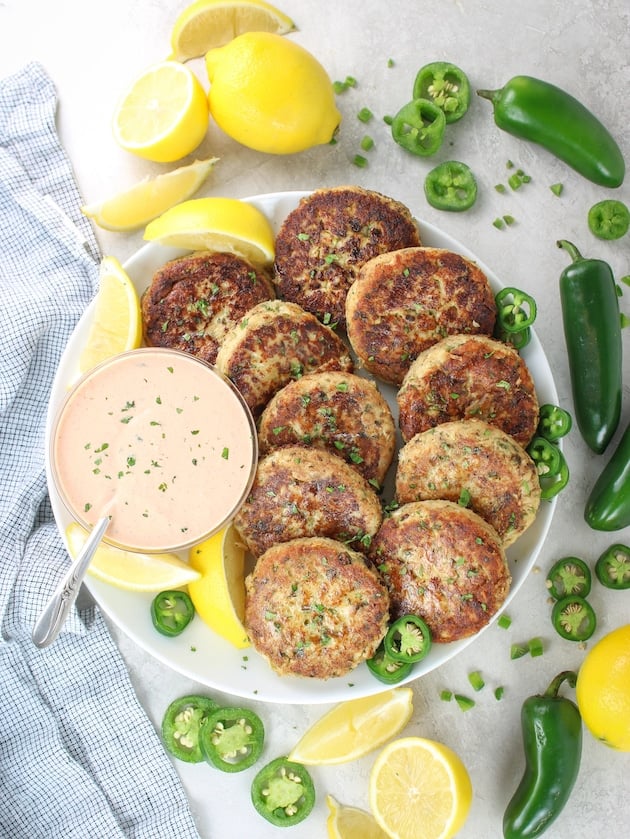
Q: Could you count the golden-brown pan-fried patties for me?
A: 10